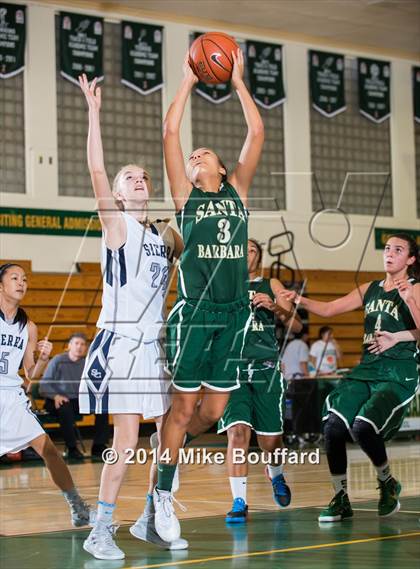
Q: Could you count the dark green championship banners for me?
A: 8